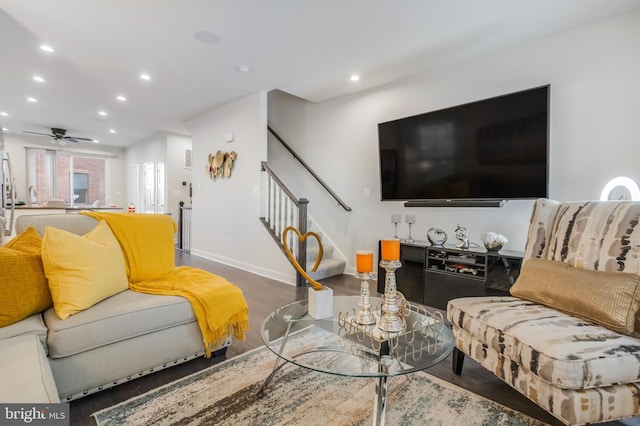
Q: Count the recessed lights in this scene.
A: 11